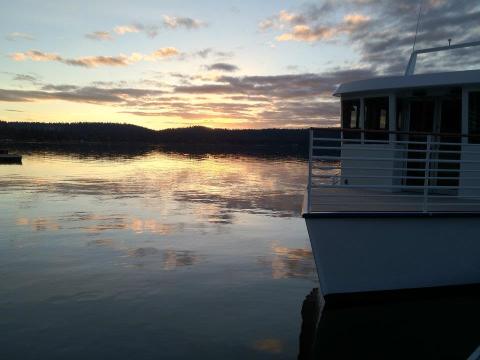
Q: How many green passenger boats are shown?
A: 0